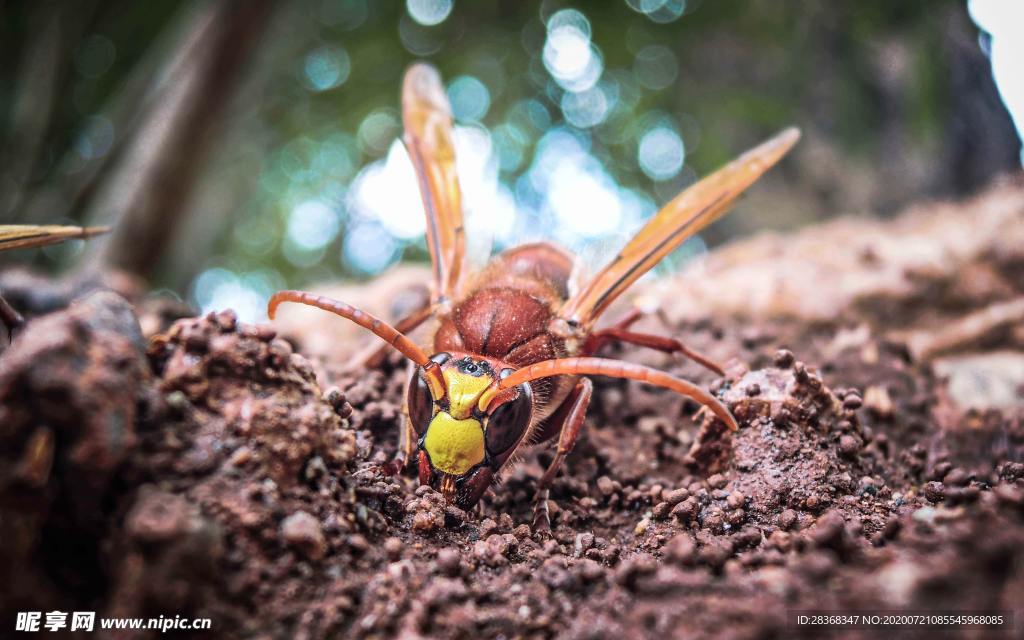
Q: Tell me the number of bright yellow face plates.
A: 2